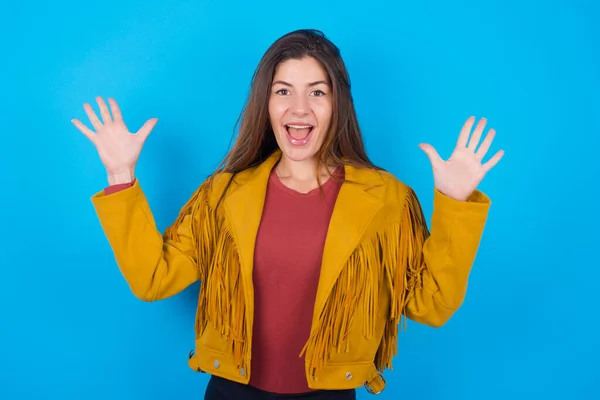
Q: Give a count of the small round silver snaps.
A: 3